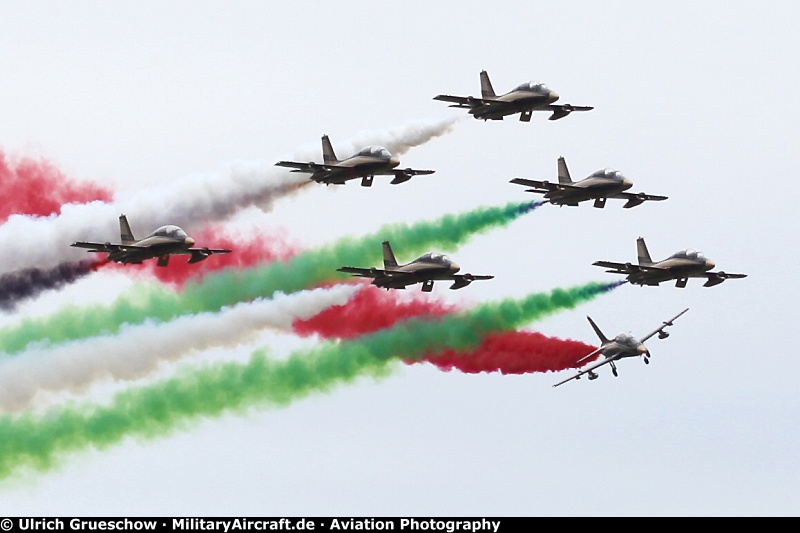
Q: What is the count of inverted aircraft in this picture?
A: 0